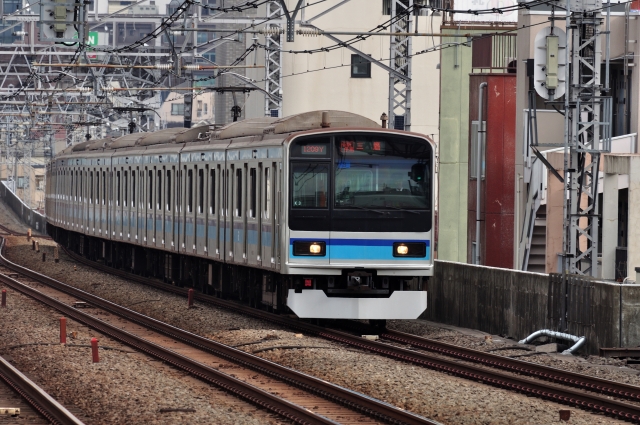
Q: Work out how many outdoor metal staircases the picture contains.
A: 1